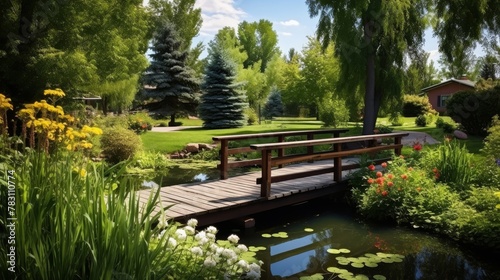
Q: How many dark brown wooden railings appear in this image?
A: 2